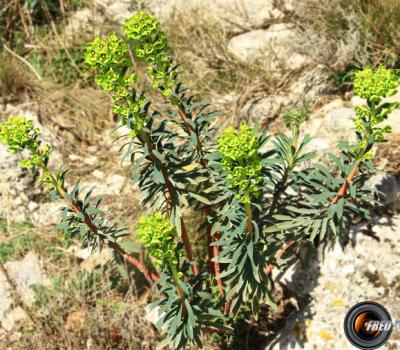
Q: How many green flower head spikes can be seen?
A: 6